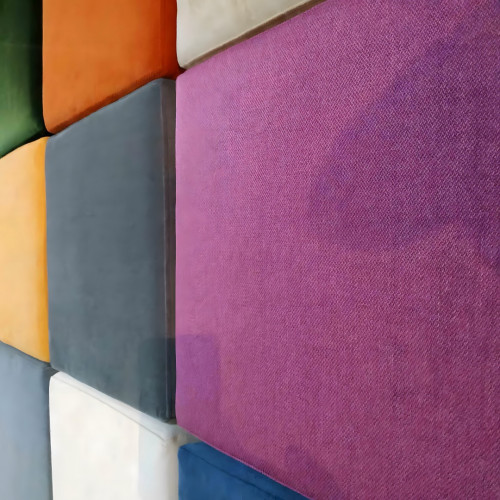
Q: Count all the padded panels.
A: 9